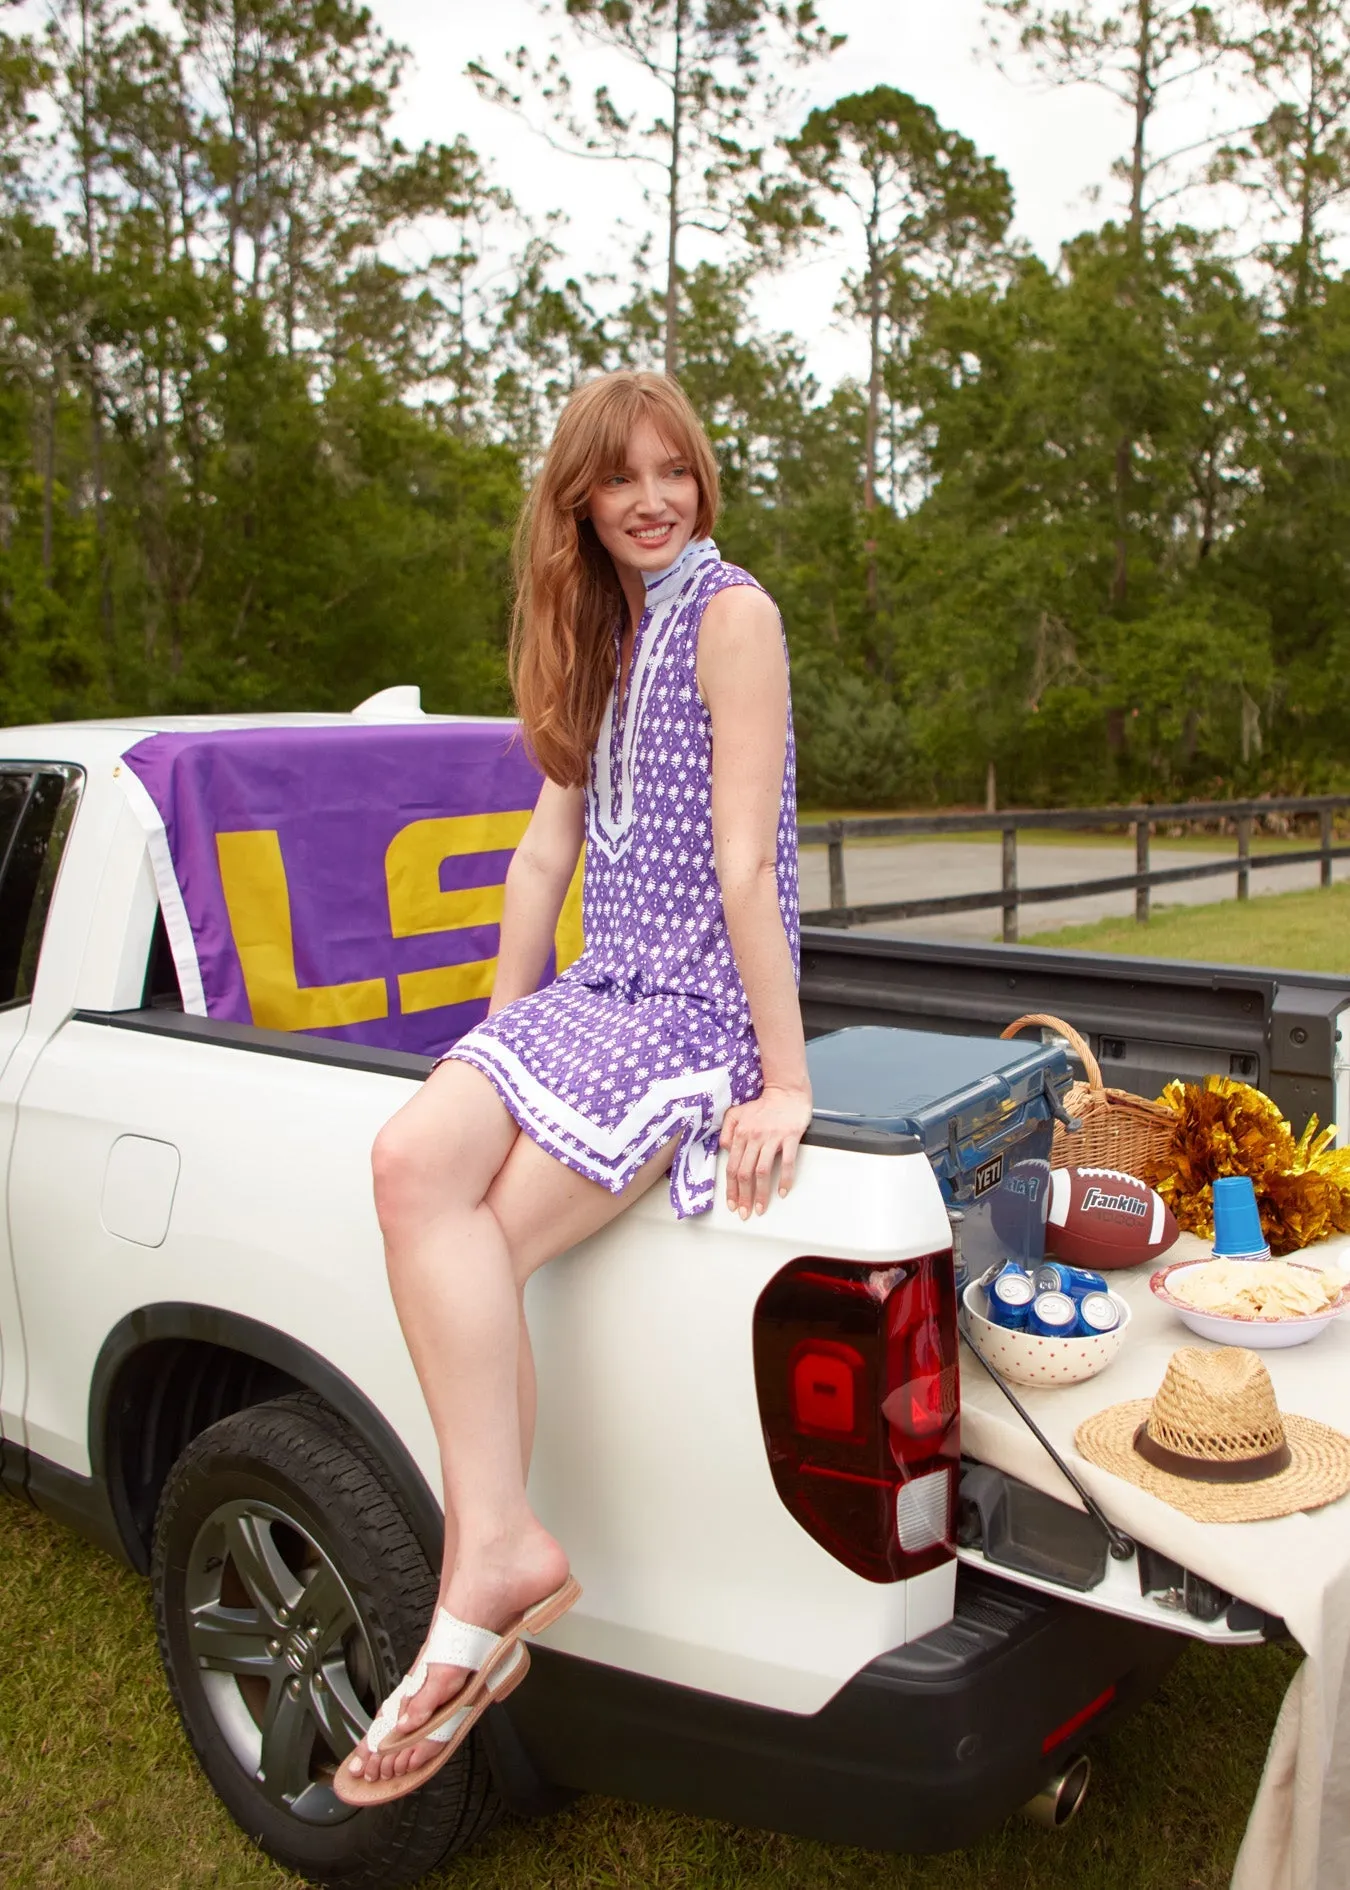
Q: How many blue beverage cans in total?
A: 5